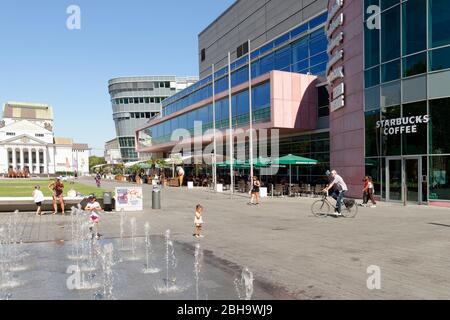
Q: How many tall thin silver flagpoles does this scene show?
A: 3